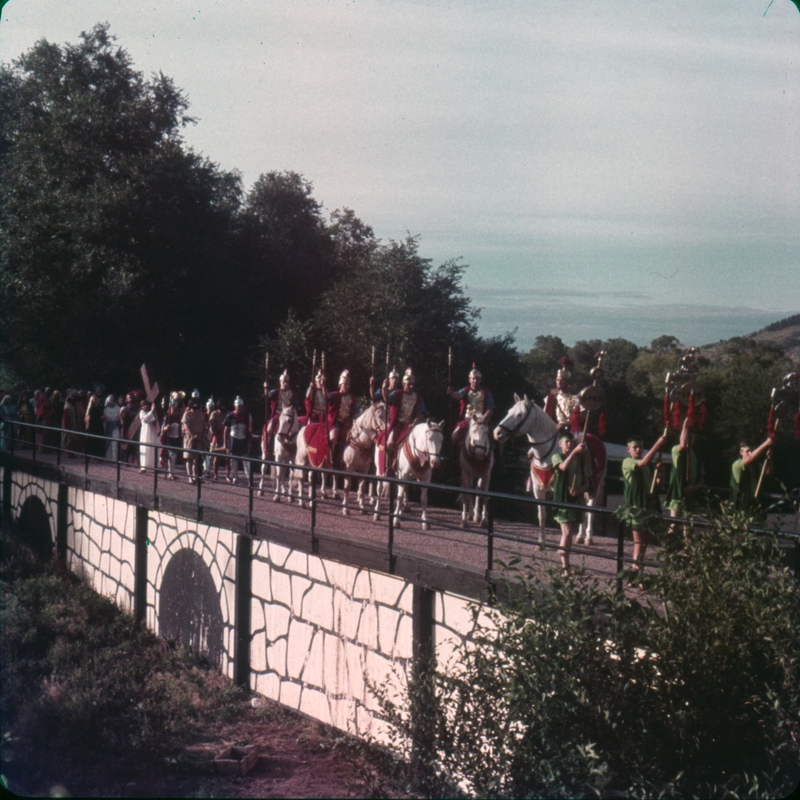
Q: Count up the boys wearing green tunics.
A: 4